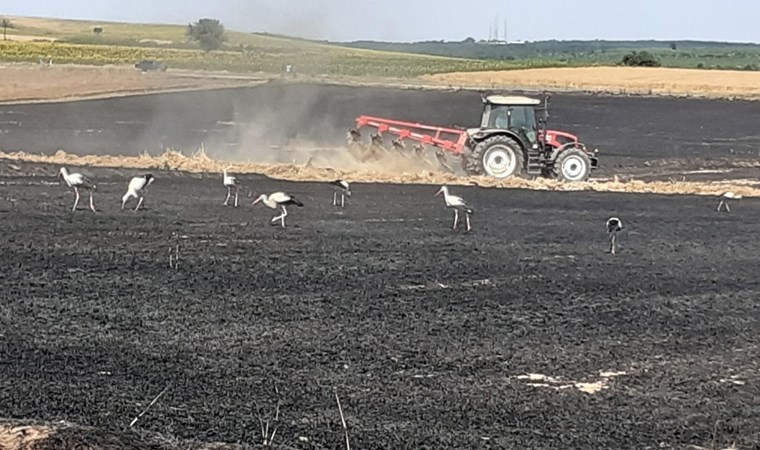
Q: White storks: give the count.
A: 8